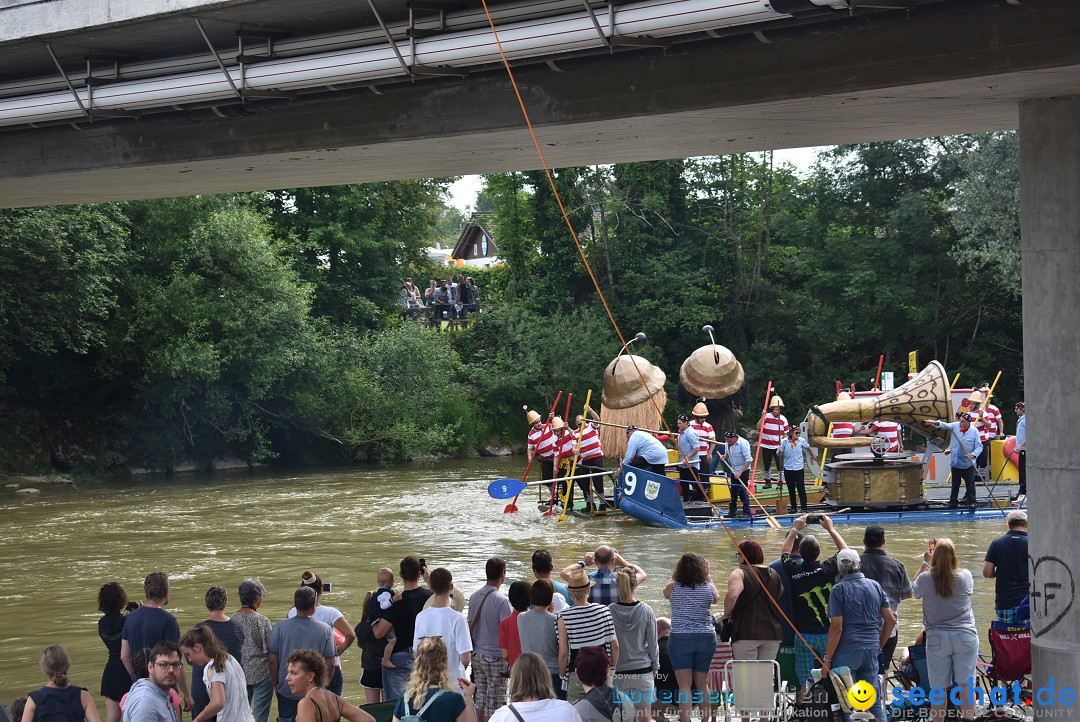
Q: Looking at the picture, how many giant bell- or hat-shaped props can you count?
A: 2